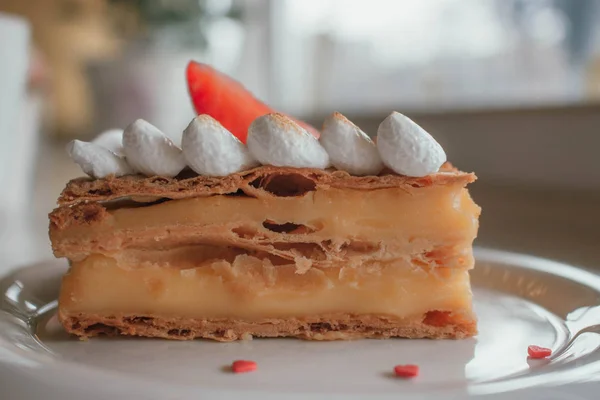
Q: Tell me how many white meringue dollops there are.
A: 7